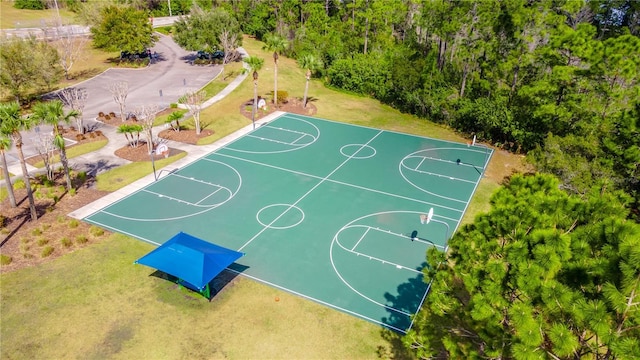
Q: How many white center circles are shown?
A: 2